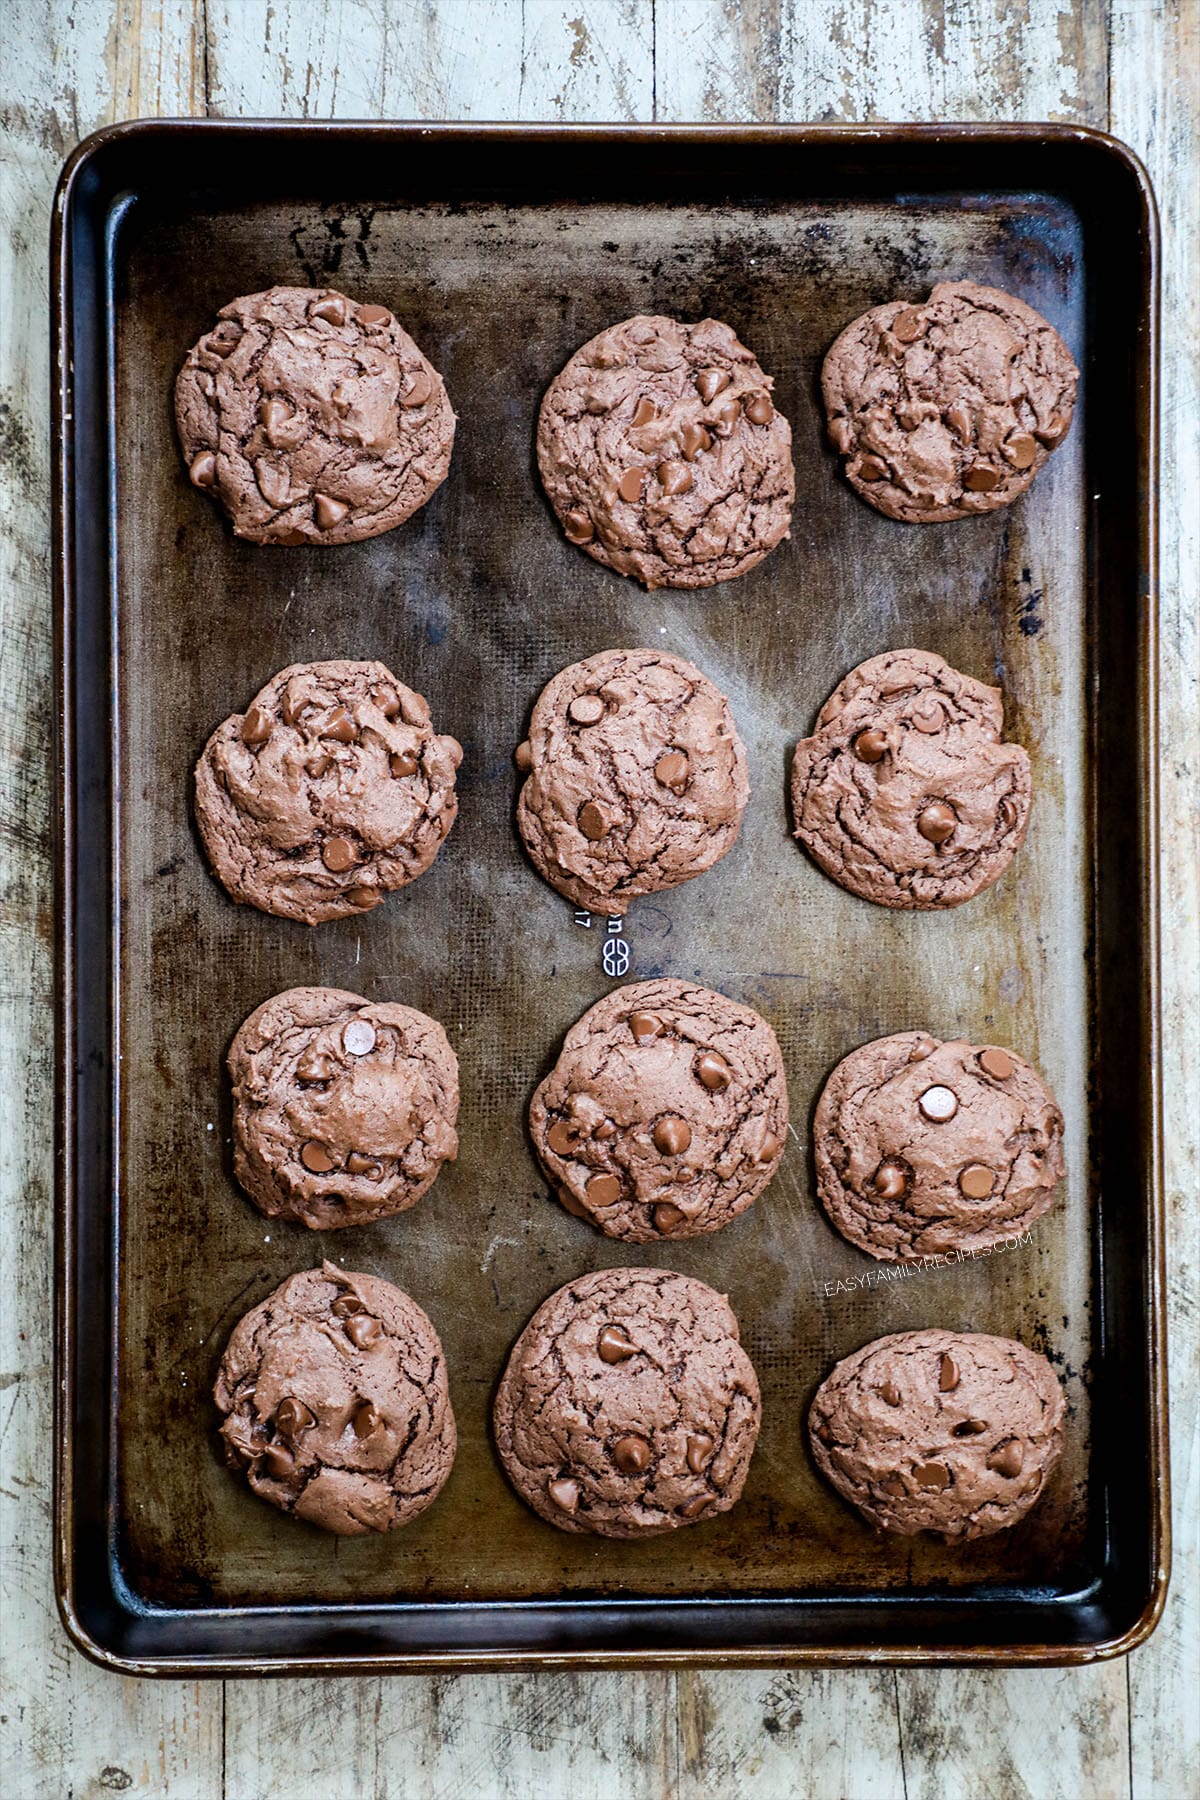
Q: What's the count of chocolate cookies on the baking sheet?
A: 12